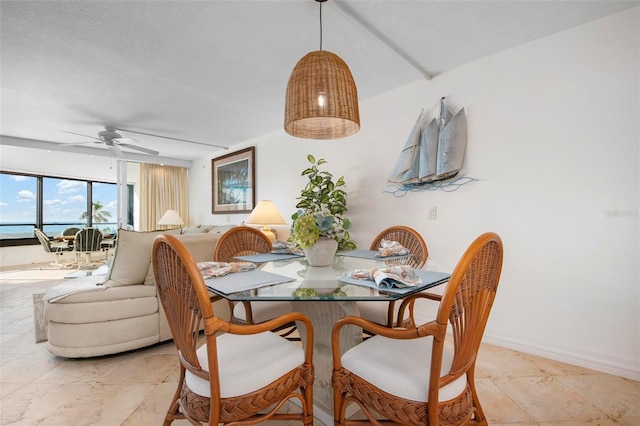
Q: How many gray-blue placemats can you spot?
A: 4